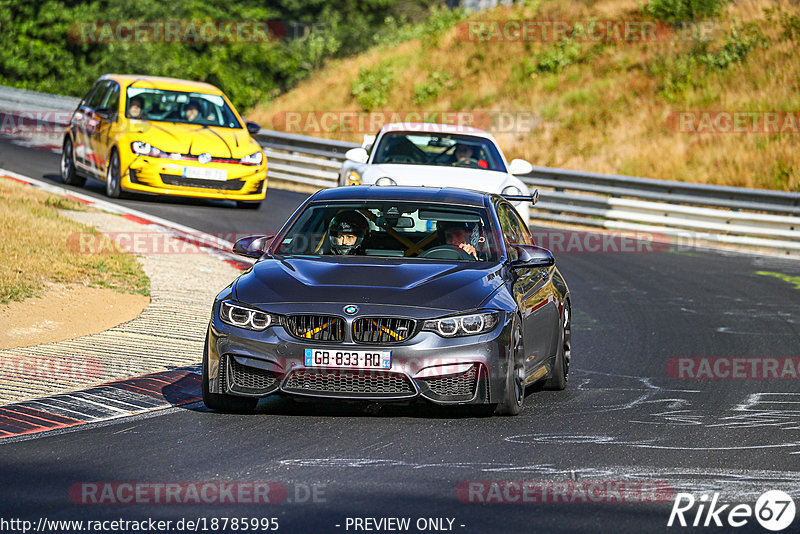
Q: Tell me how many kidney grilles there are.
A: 2